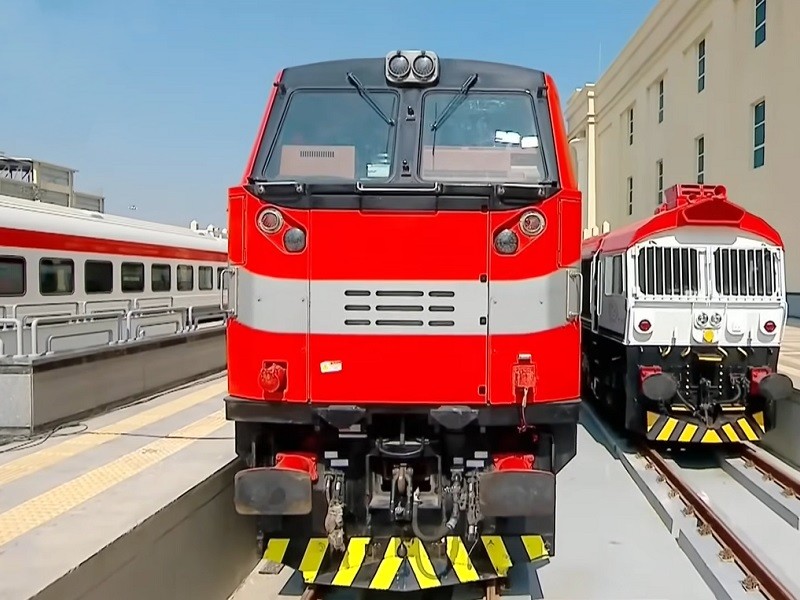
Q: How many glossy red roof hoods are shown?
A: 1